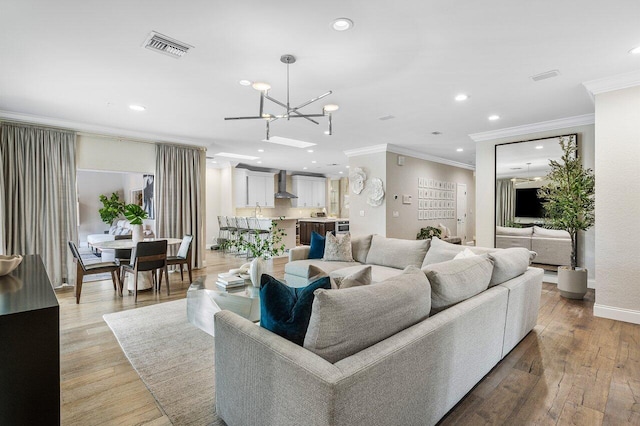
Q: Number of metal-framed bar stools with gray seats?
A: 4